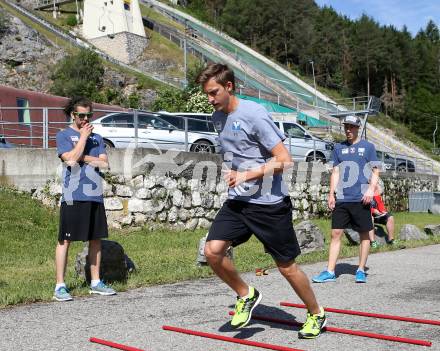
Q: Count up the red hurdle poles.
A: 4